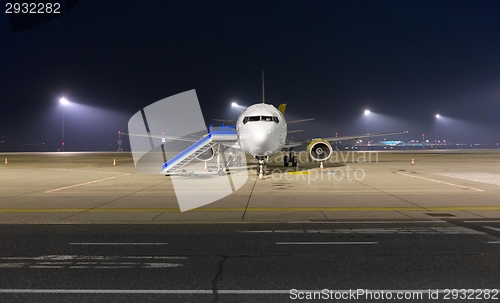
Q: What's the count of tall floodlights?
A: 4